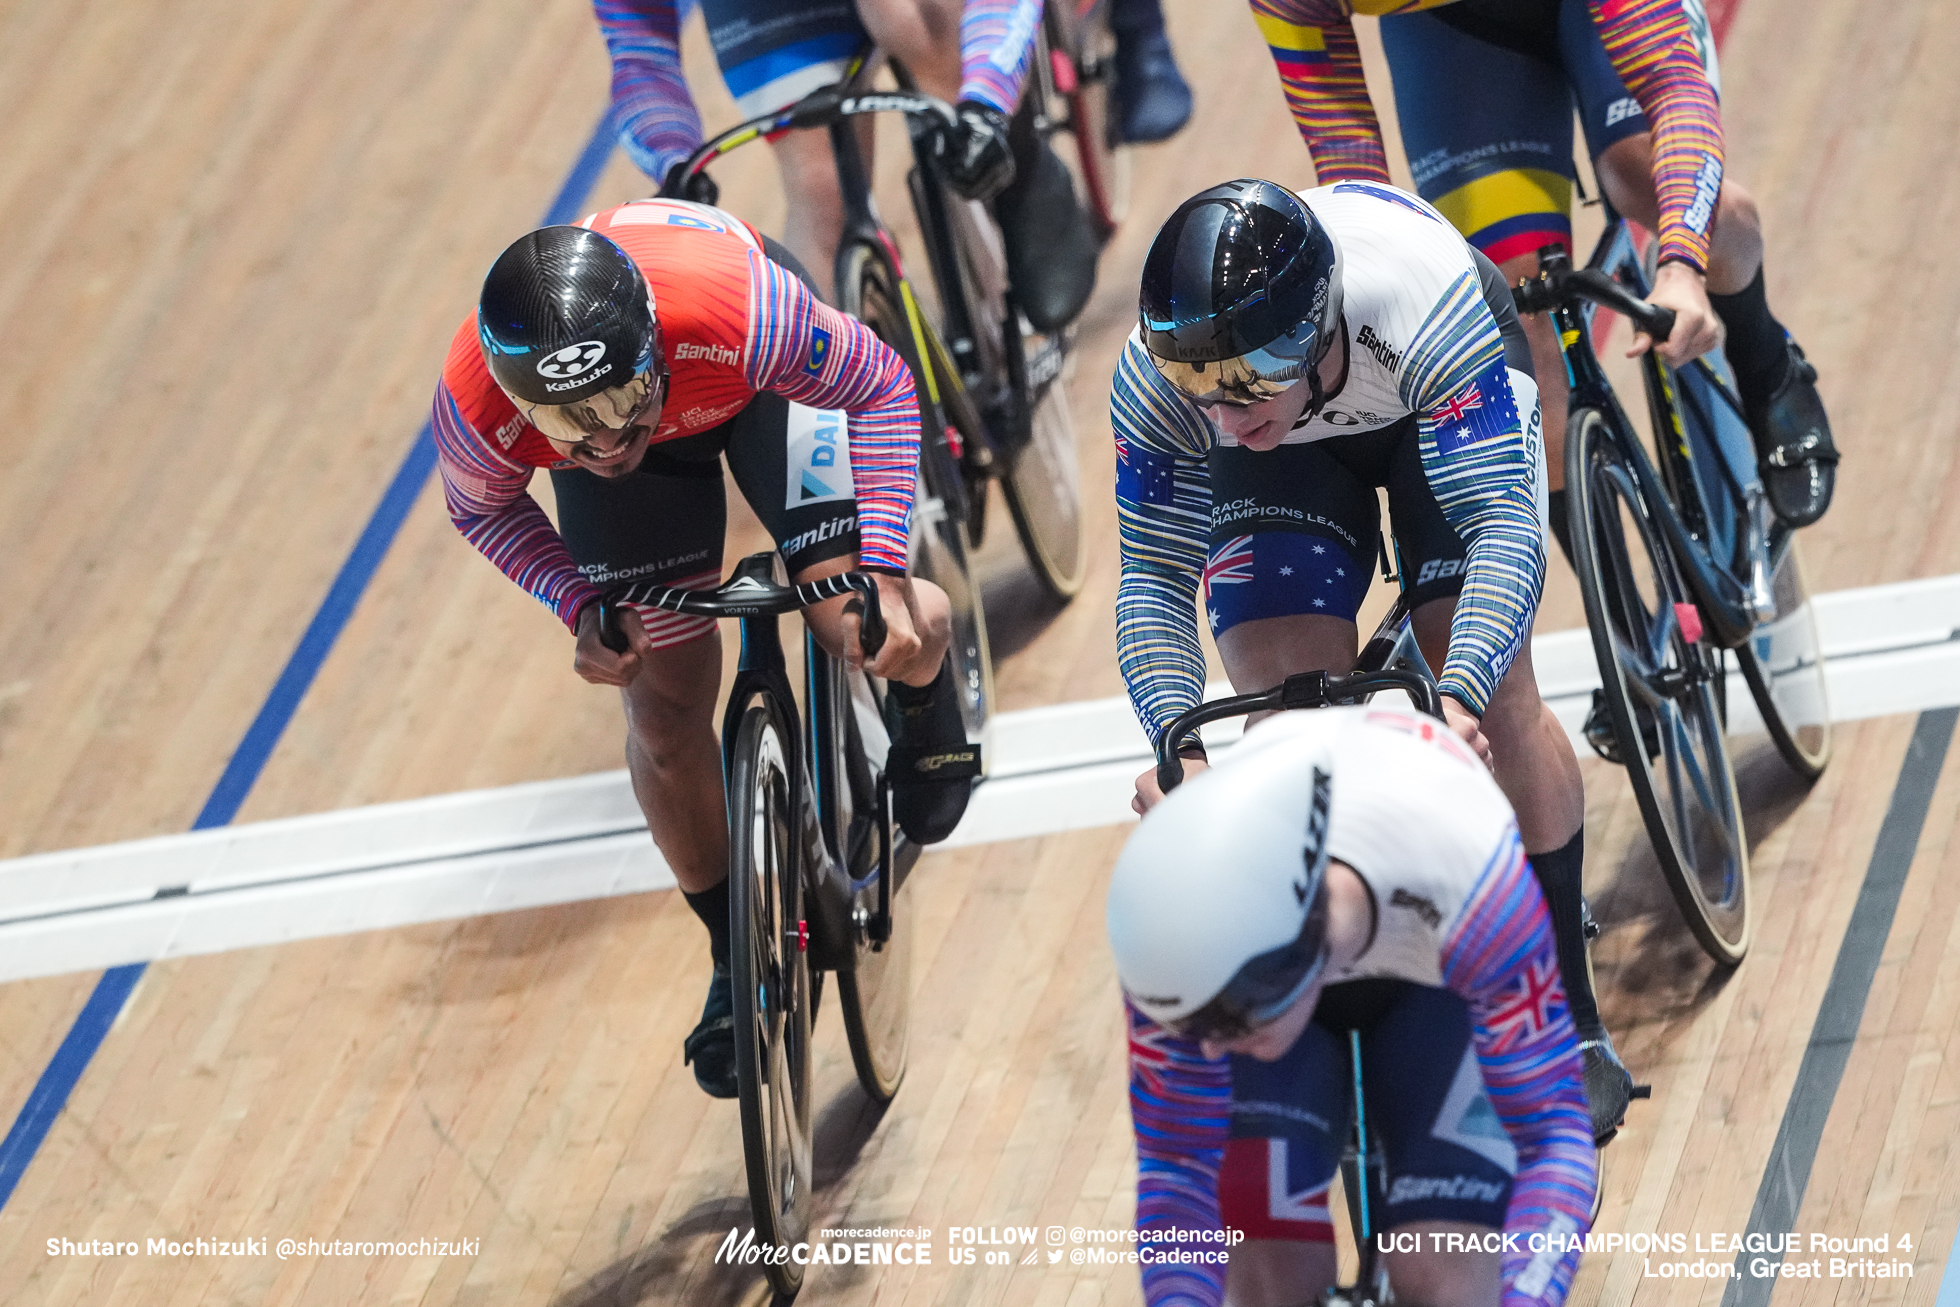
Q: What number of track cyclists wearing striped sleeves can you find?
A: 5